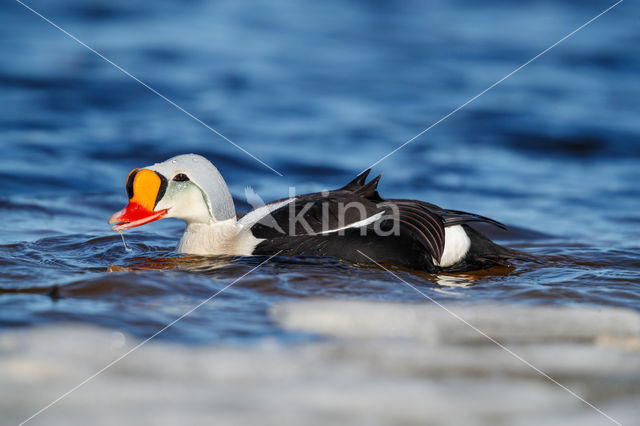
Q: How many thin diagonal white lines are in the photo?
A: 4